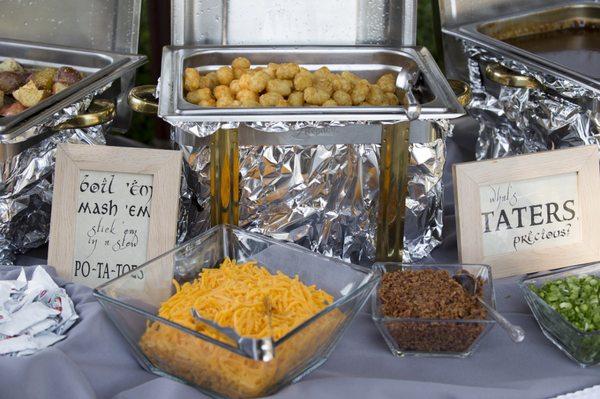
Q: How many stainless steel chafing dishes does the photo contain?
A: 3